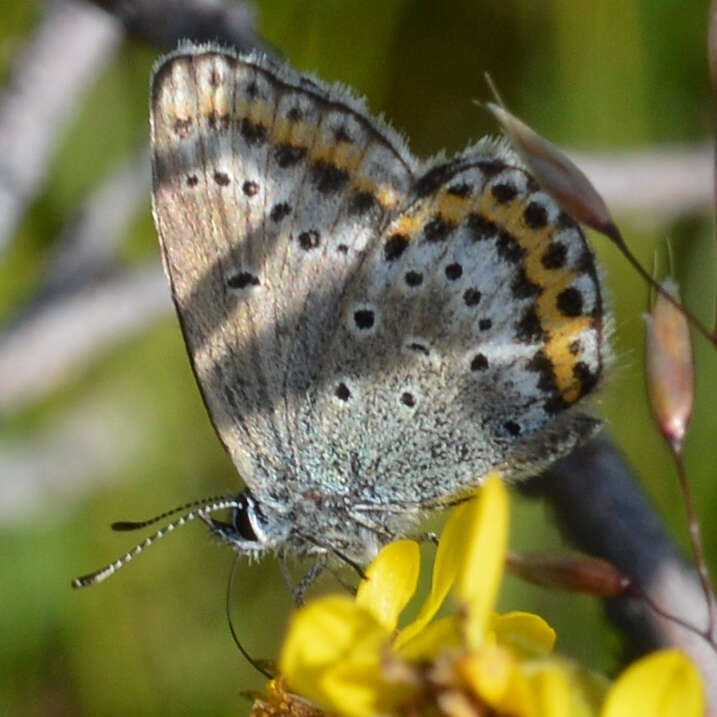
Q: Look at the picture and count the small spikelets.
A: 3